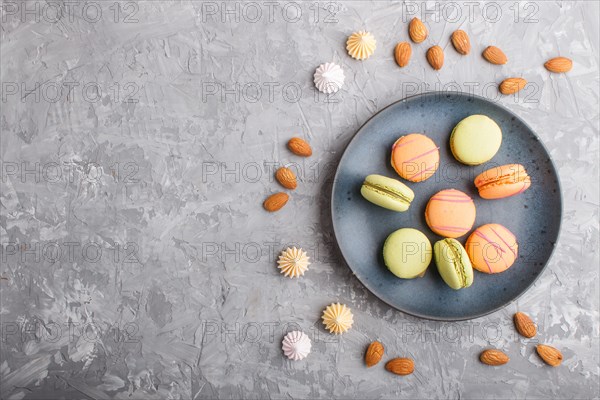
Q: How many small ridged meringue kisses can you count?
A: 5